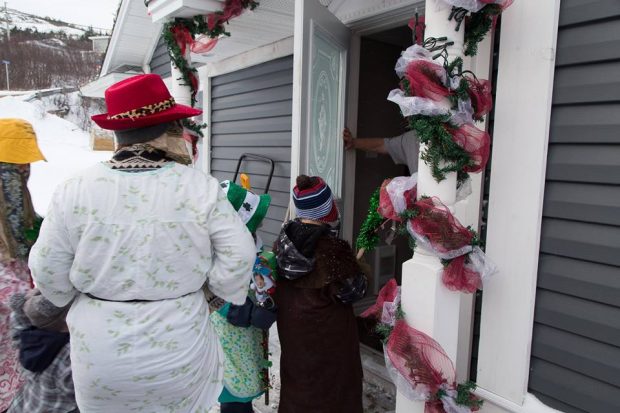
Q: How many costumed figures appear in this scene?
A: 5